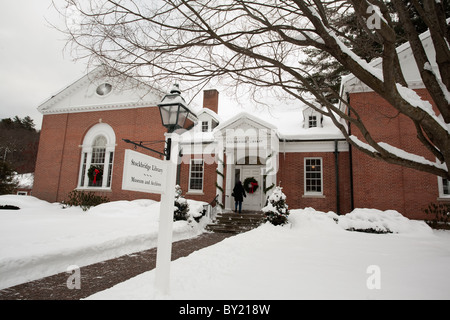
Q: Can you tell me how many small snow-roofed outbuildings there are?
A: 1